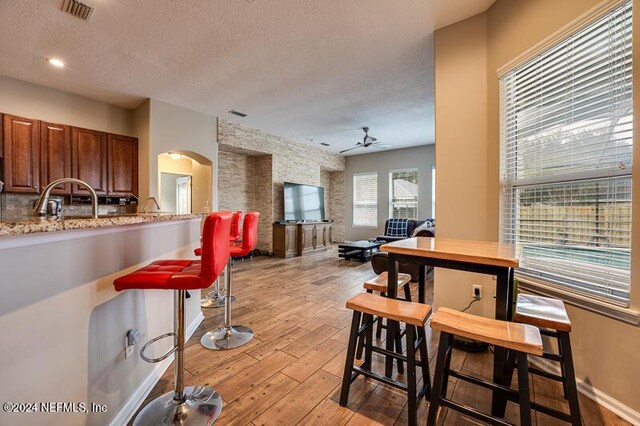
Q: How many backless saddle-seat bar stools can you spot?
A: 4